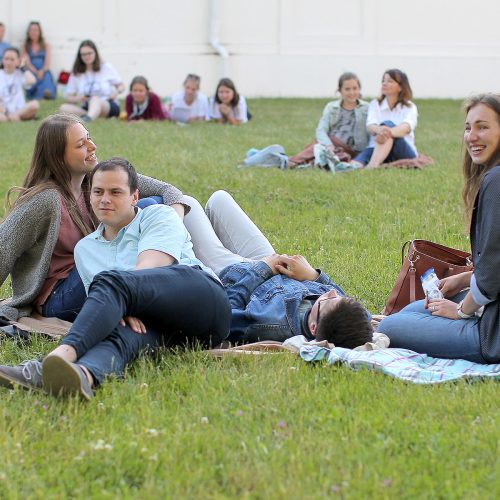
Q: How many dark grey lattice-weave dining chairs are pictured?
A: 0